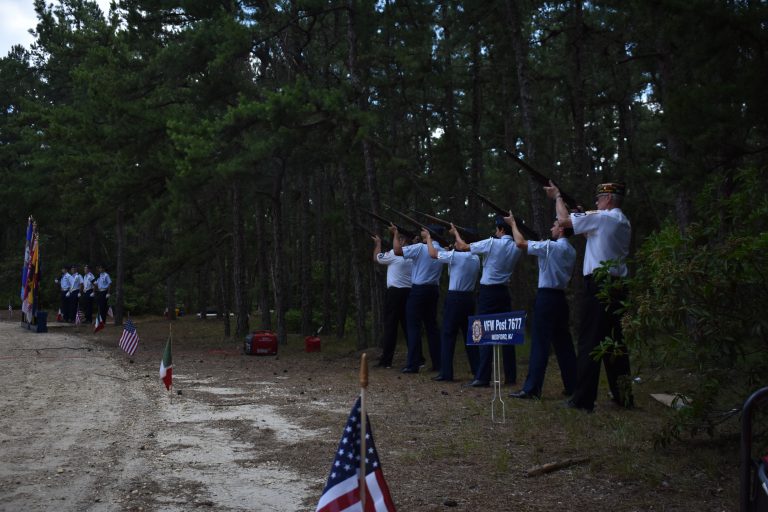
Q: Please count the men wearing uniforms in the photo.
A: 10